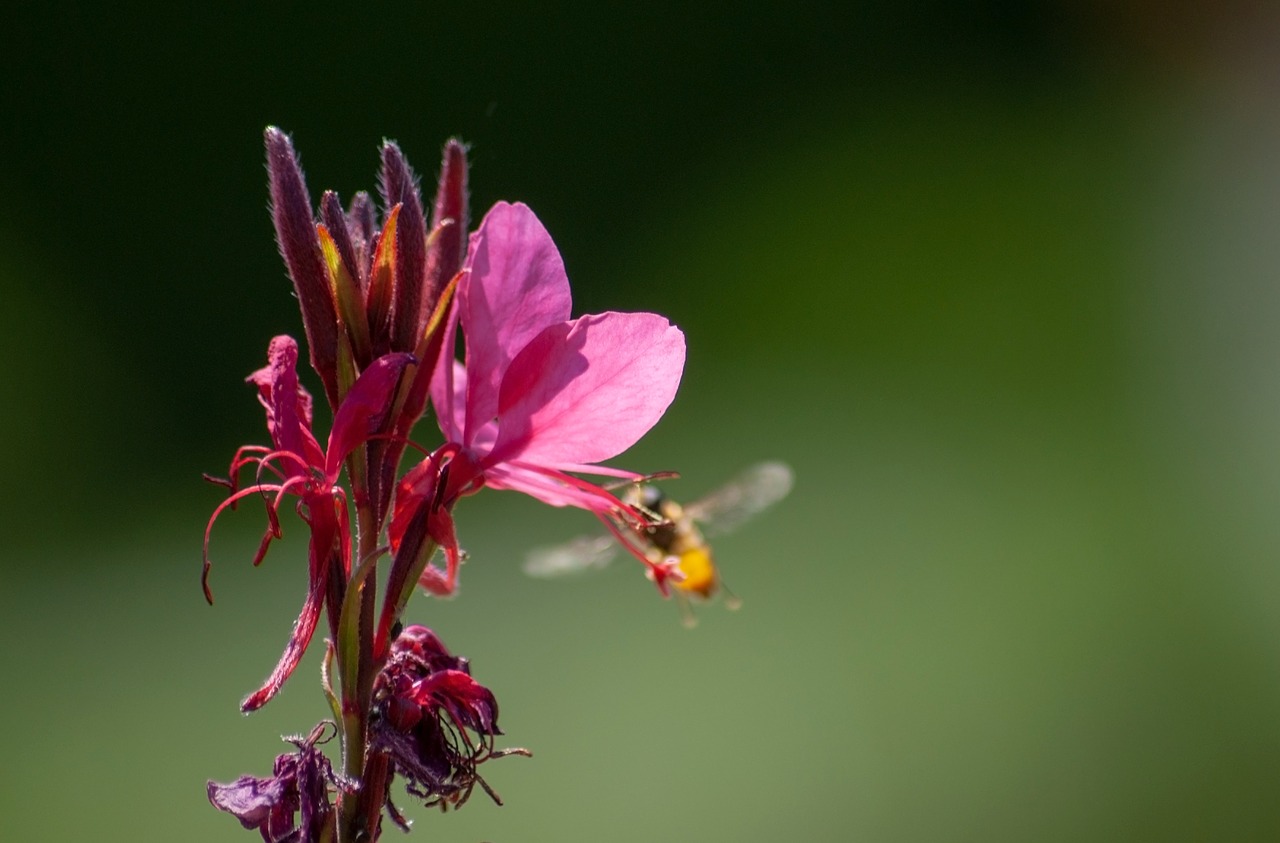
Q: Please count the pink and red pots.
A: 0